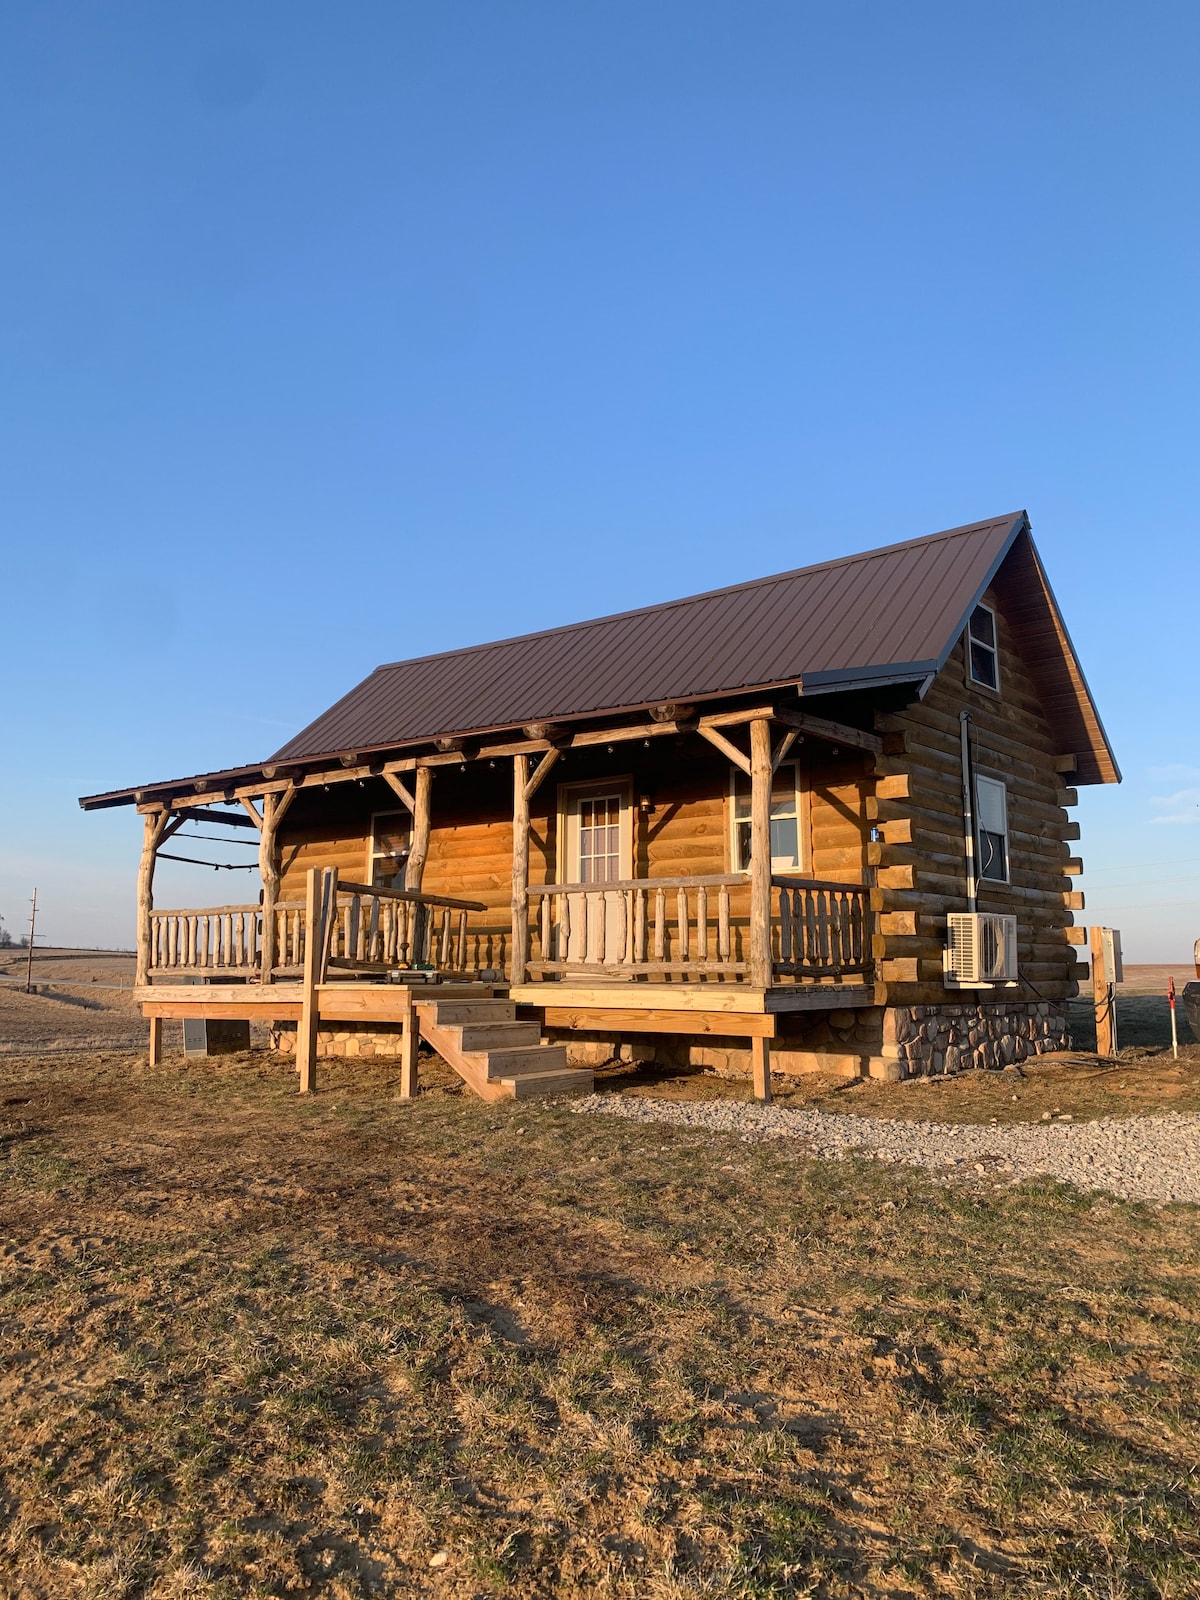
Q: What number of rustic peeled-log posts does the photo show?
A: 5